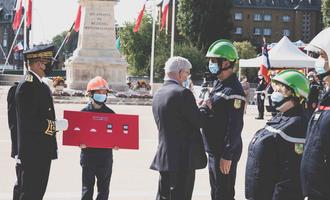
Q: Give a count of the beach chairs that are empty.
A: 0